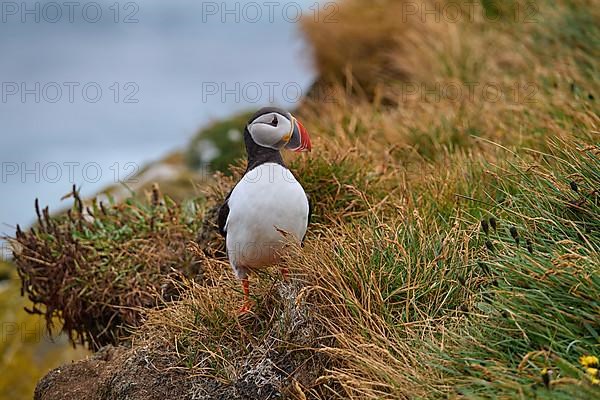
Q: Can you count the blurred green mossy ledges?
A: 1